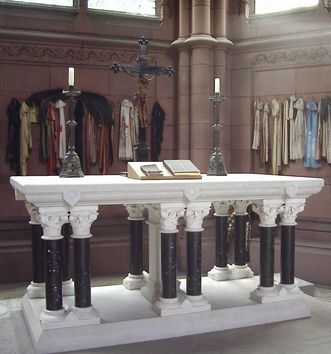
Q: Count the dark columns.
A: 11